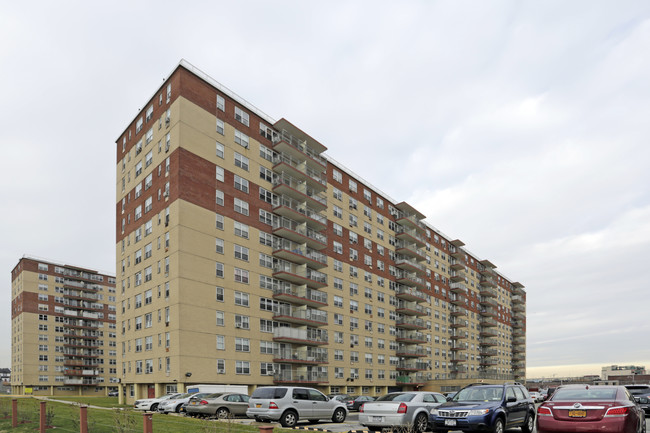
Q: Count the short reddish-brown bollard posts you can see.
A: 5